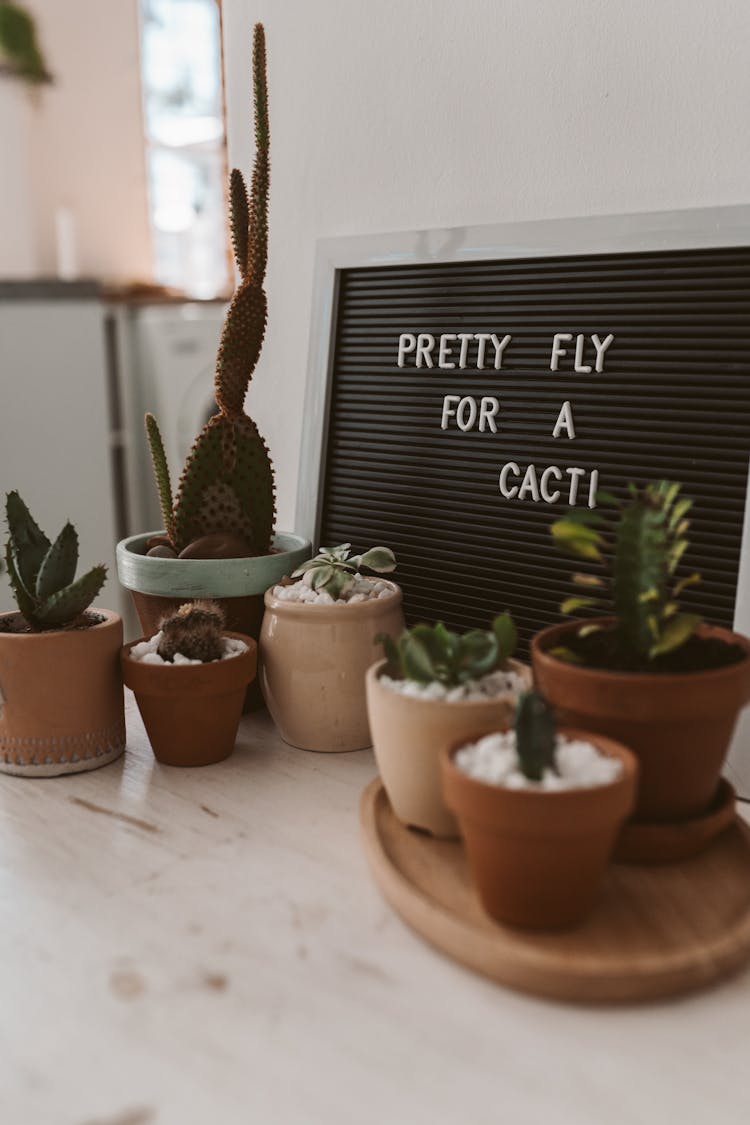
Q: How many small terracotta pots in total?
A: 2